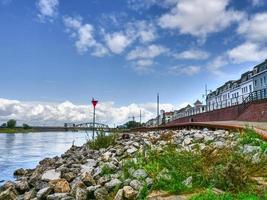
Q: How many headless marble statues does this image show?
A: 0